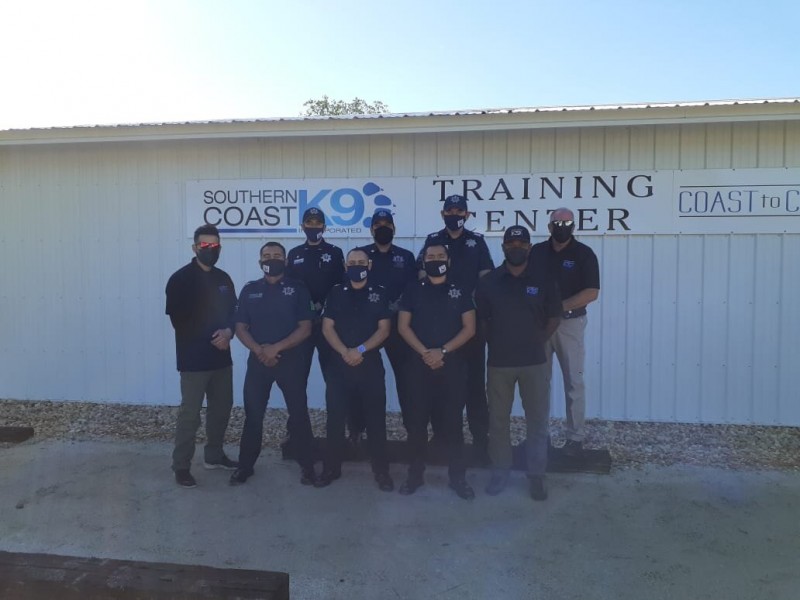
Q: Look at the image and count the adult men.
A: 9